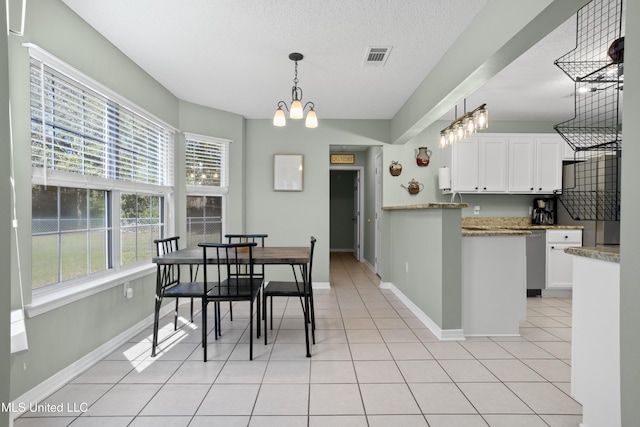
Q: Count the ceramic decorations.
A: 3